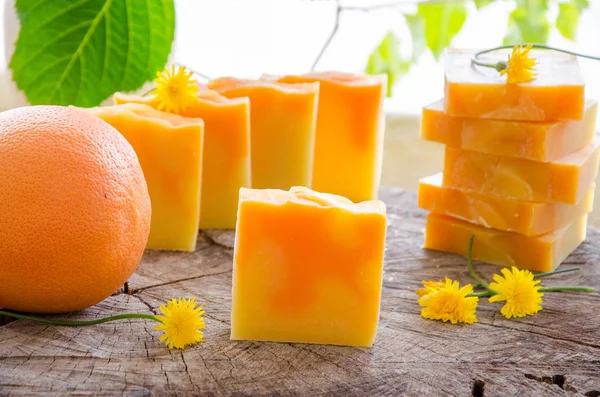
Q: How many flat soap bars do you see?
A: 5